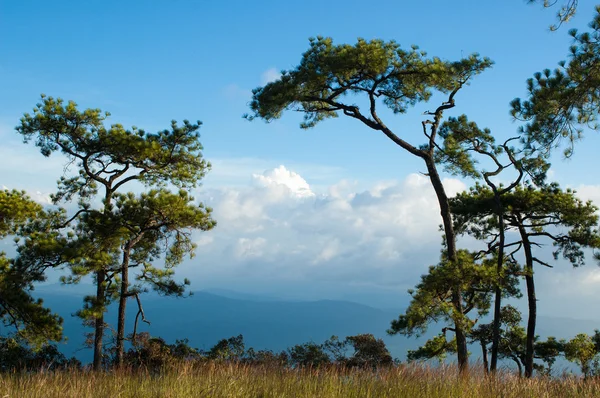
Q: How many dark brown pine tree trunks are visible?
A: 5